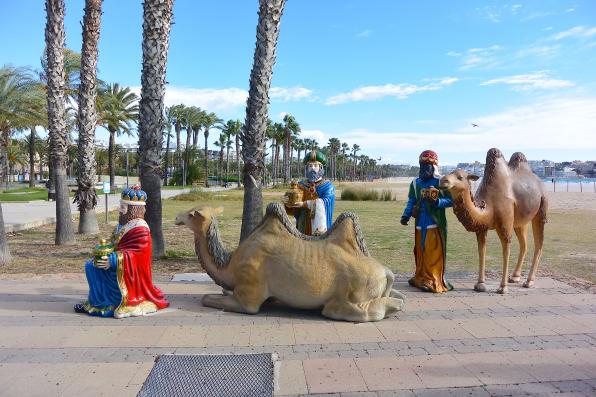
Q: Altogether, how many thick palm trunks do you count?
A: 4